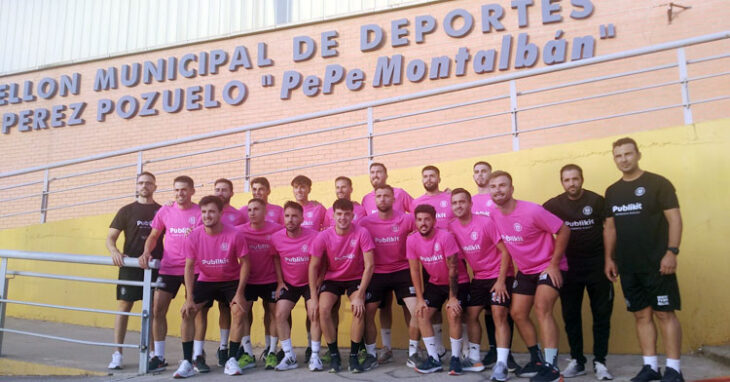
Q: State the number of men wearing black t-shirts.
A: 3